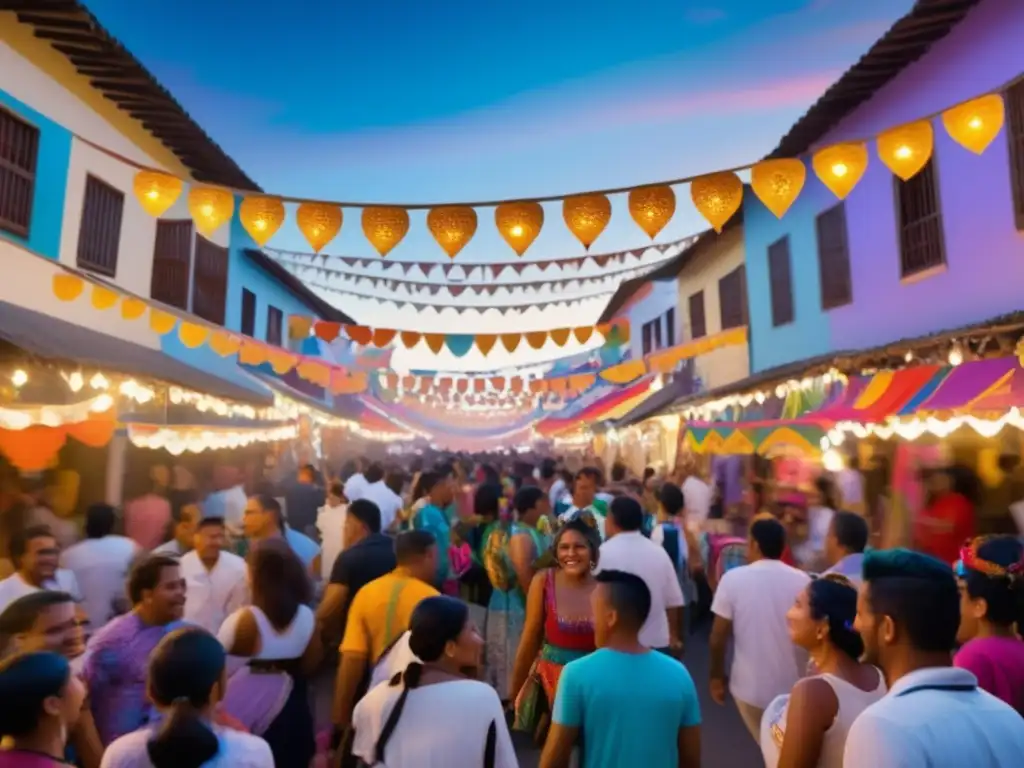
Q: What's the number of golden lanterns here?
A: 14